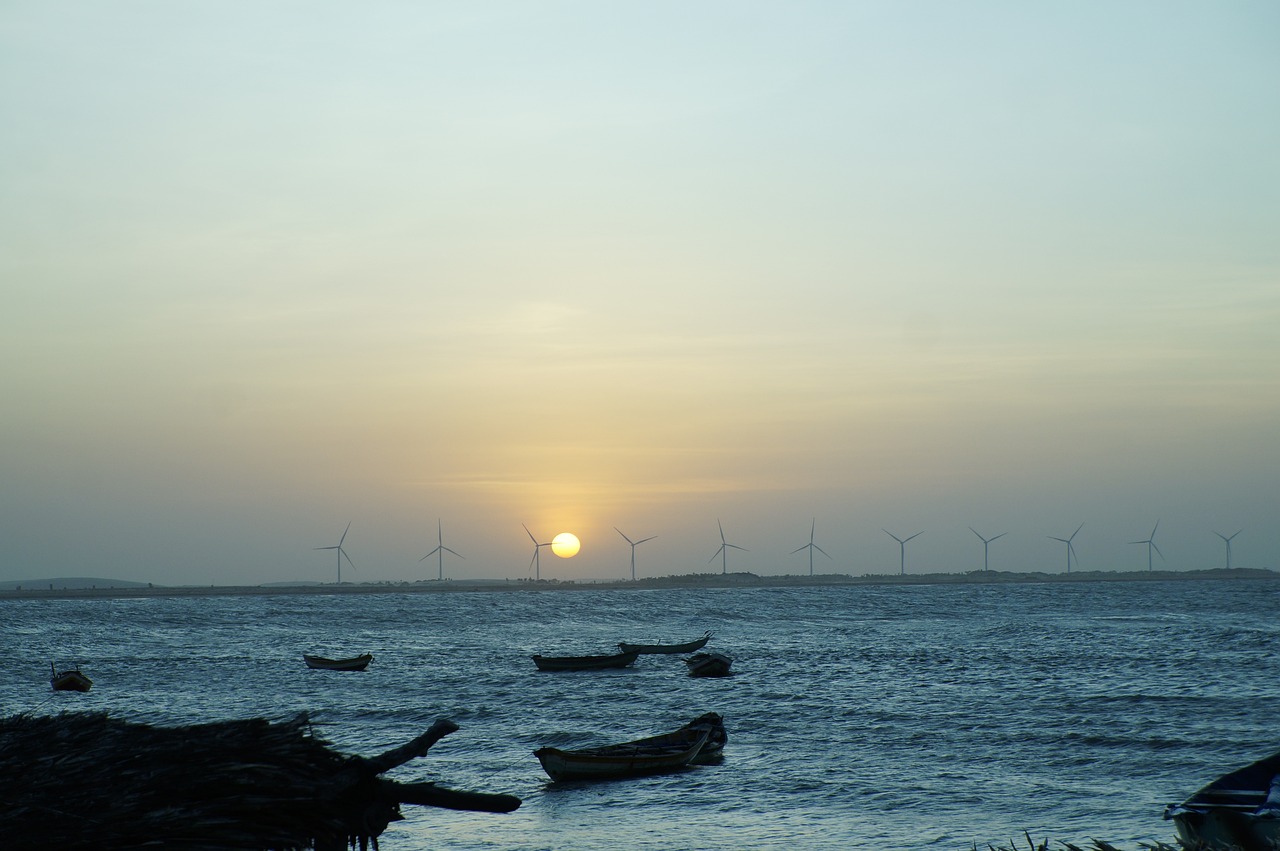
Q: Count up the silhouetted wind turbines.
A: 11